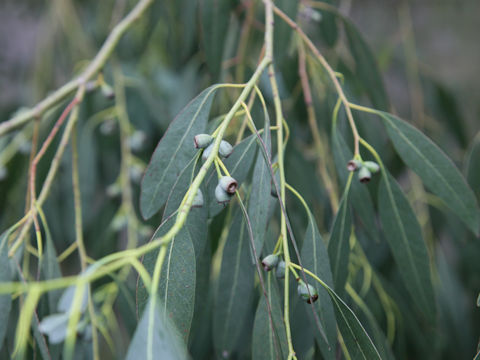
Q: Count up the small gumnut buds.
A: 12